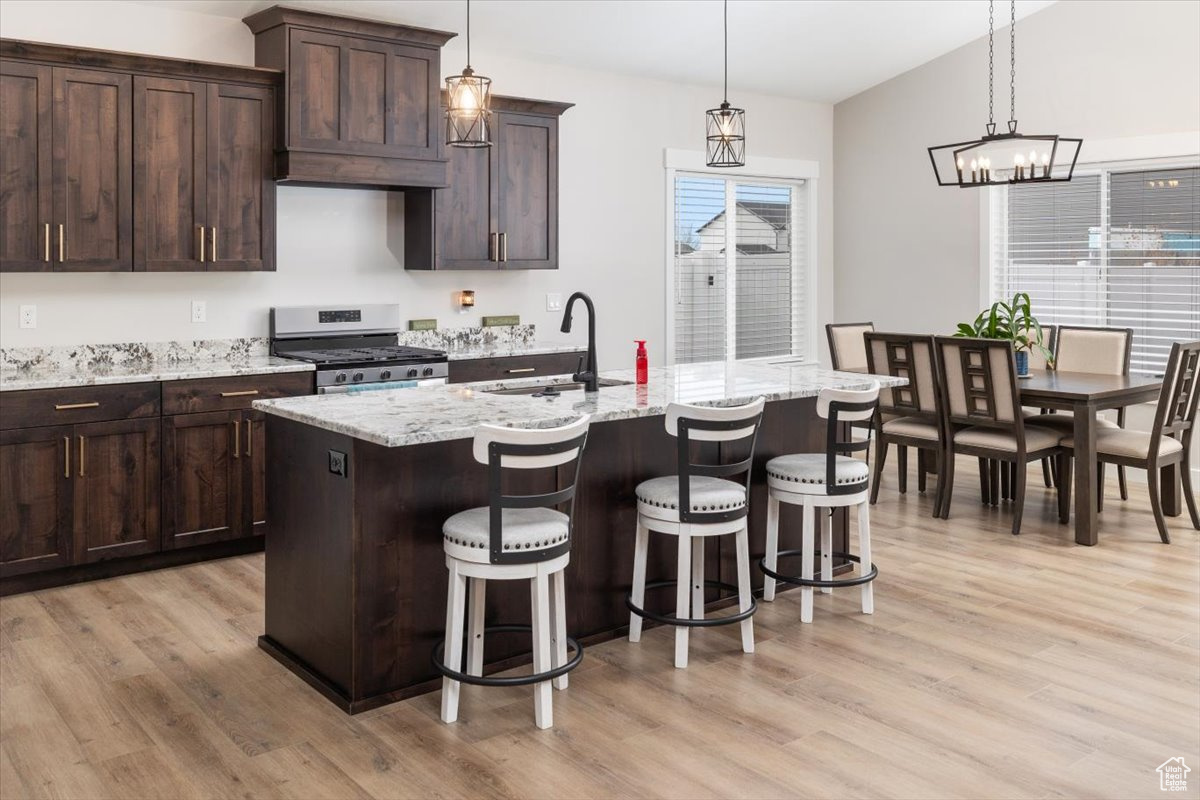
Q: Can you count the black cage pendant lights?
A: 2